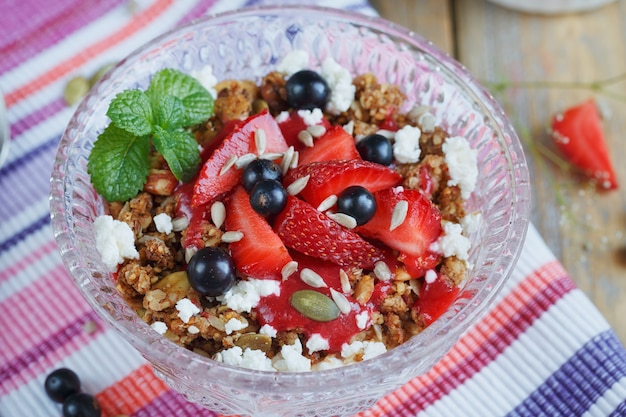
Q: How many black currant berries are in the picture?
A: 8